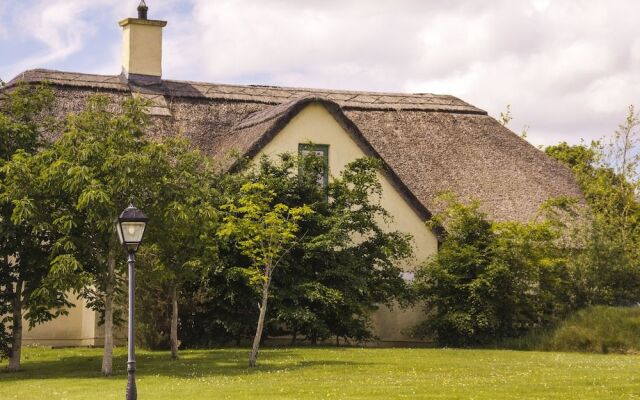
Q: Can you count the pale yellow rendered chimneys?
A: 1